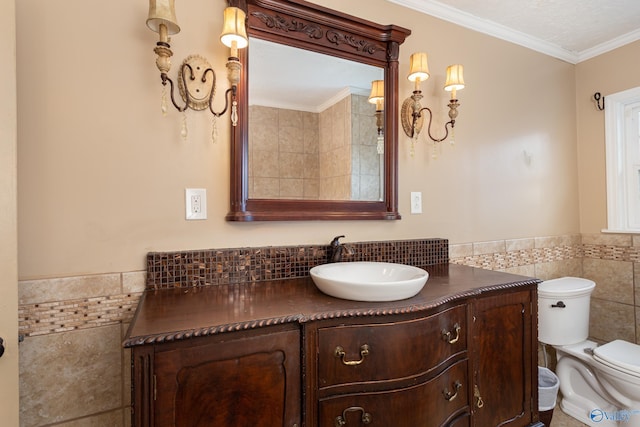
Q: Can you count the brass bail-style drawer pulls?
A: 4